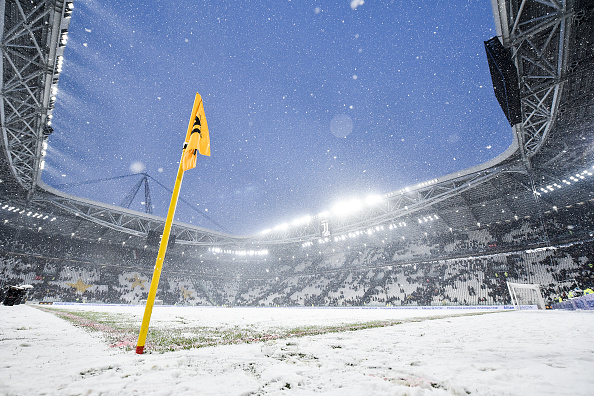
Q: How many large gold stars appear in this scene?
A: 3